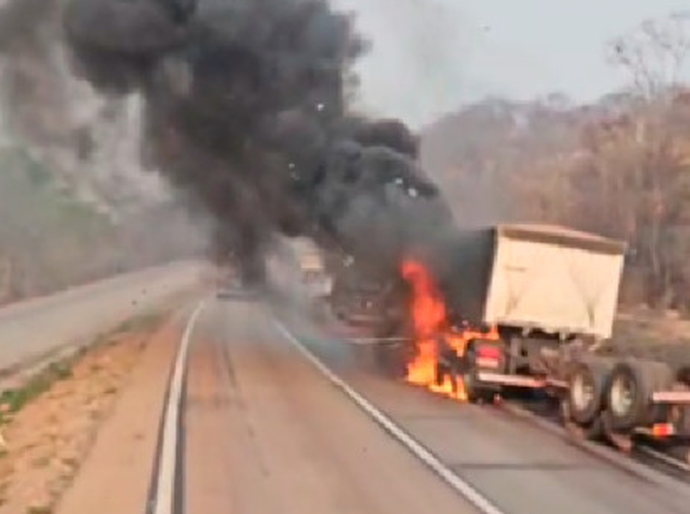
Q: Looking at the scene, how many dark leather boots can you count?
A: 0